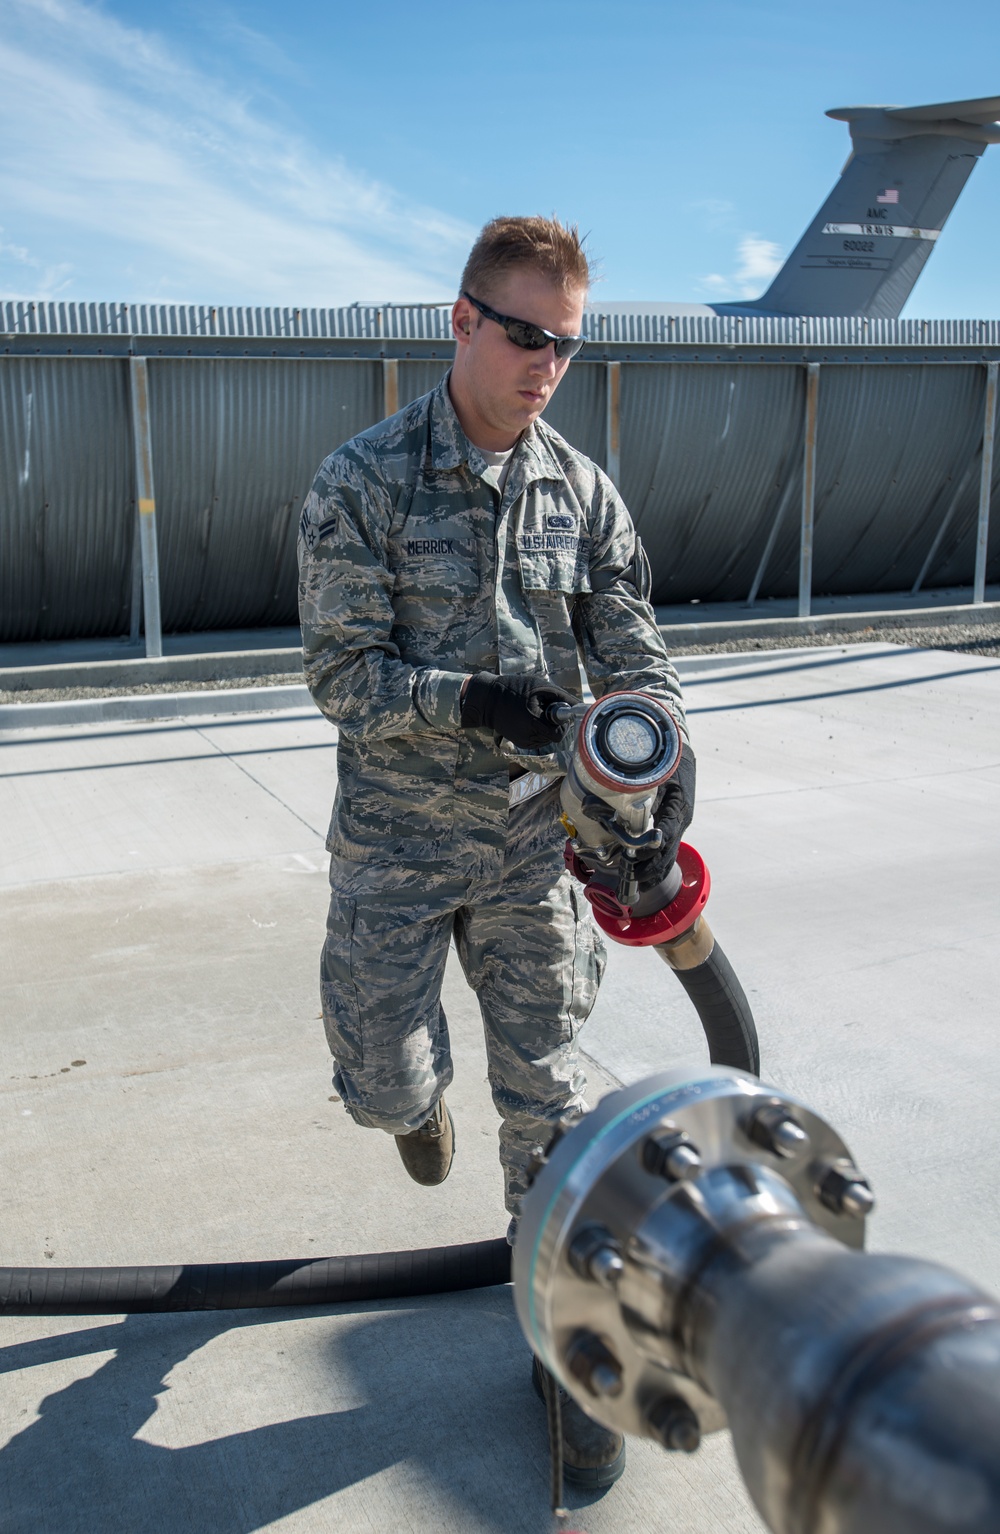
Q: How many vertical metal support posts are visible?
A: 5